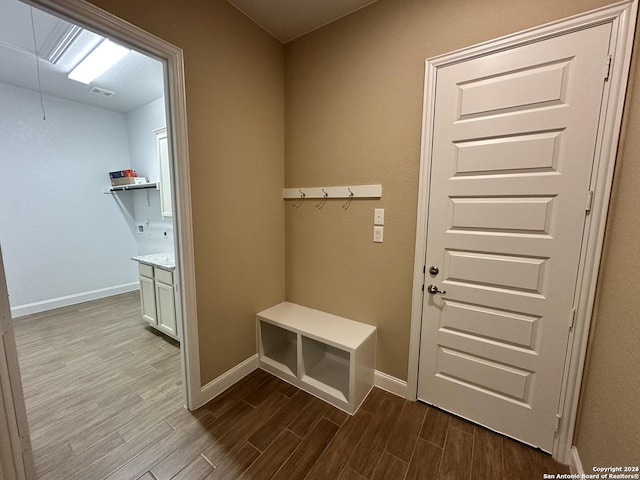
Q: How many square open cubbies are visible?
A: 2